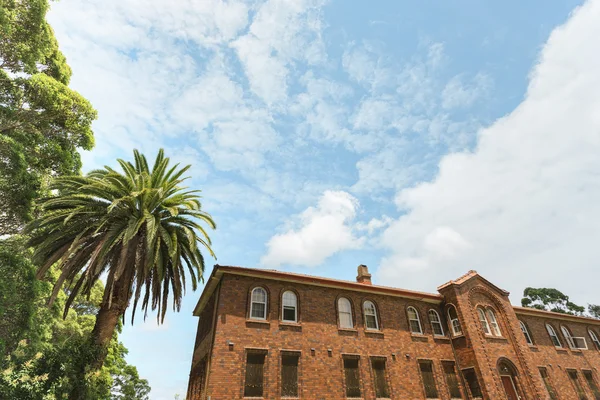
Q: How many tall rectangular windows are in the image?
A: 10